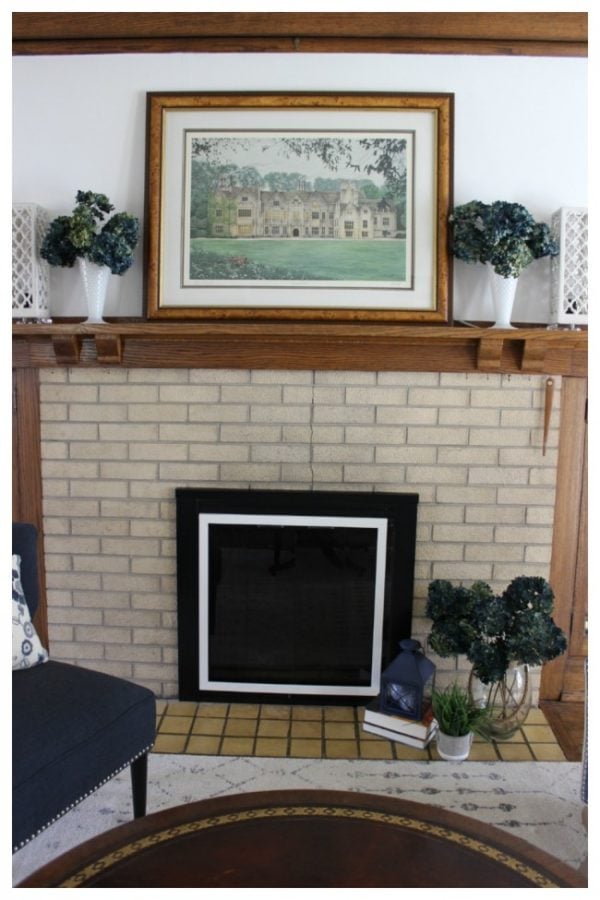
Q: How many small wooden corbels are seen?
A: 4